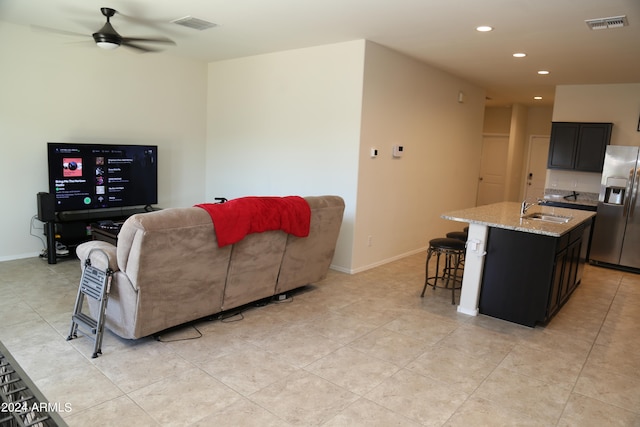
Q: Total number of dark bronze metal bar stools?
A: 3